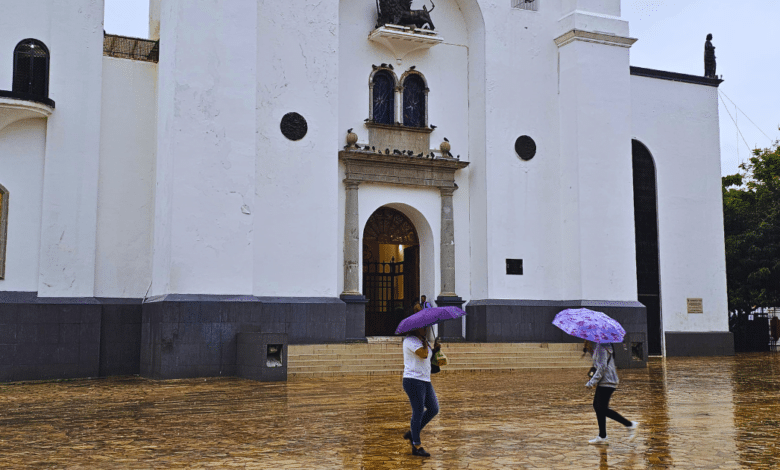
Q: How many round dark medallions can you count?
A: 2